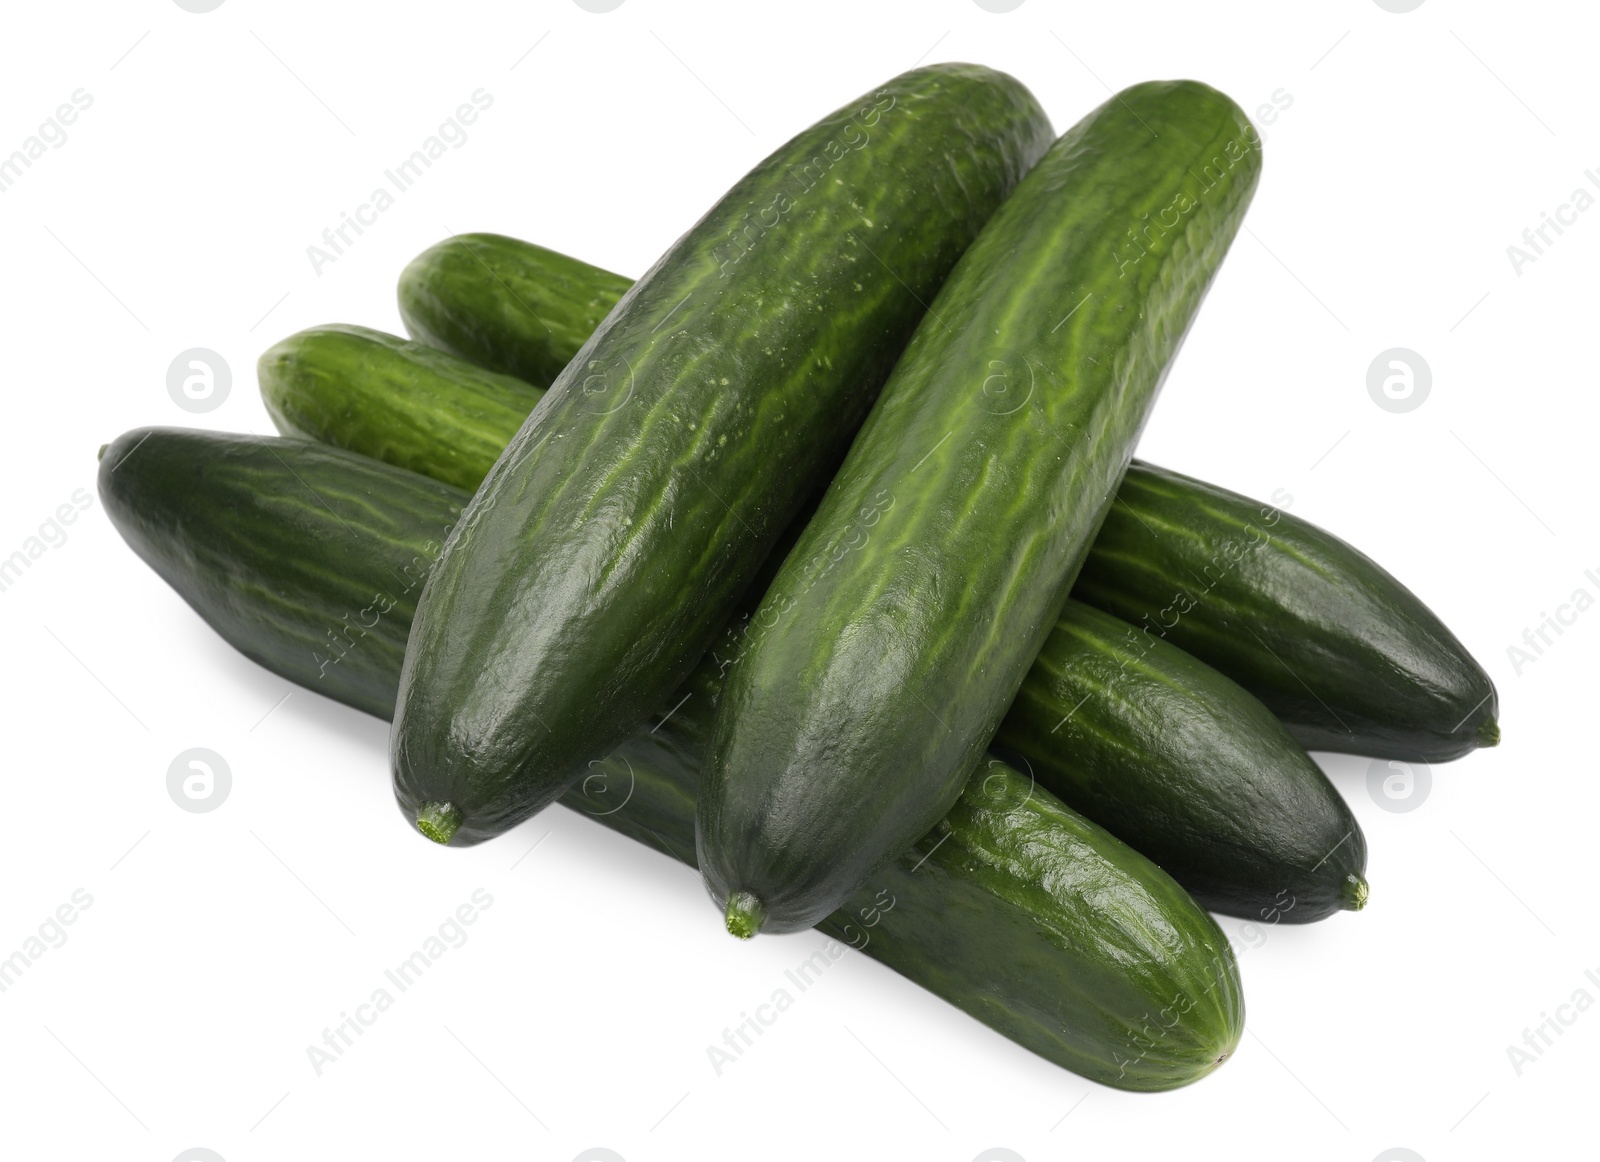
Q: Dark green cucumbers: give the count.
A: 5